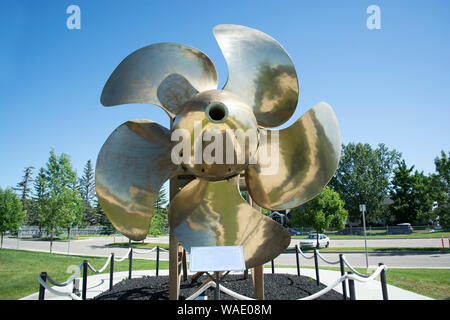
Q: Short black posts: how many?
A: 11